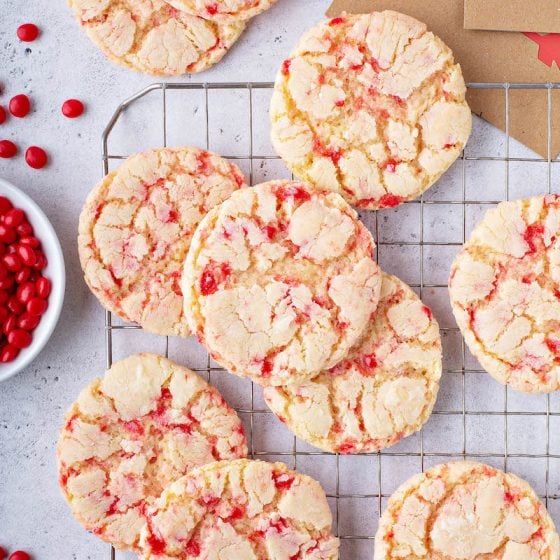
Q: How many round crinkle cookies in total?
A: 10